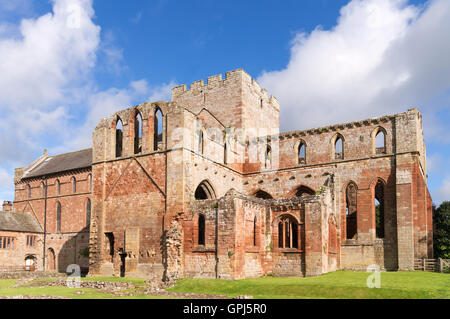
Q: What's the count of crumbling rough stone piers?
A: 1